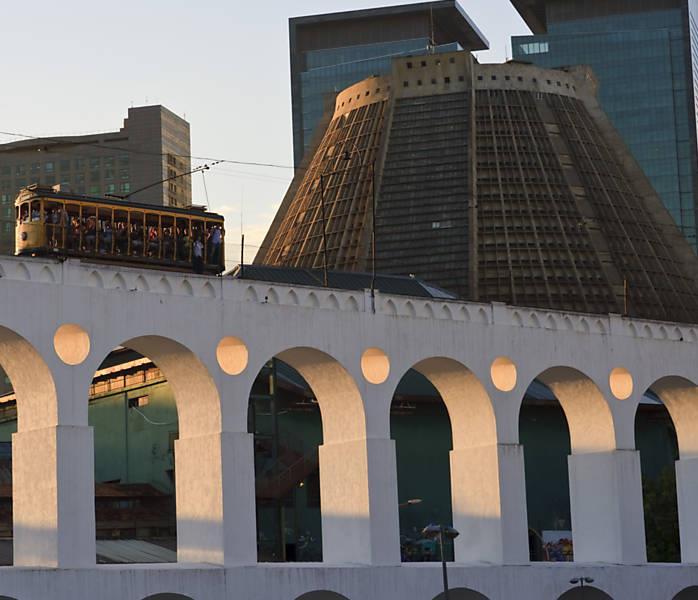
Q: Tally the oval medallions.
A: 5